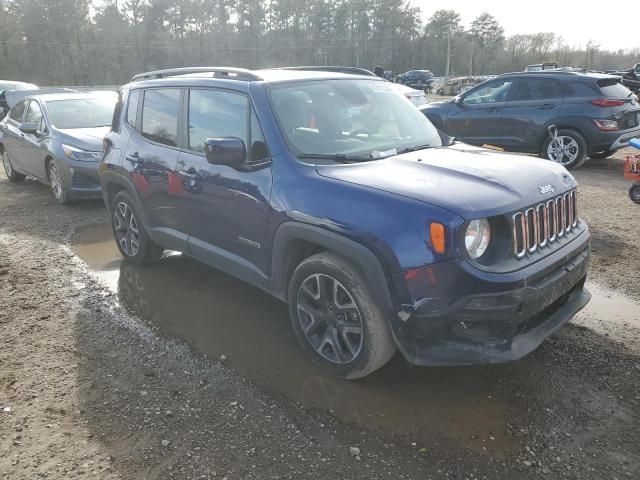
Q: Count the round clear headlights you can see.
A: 1